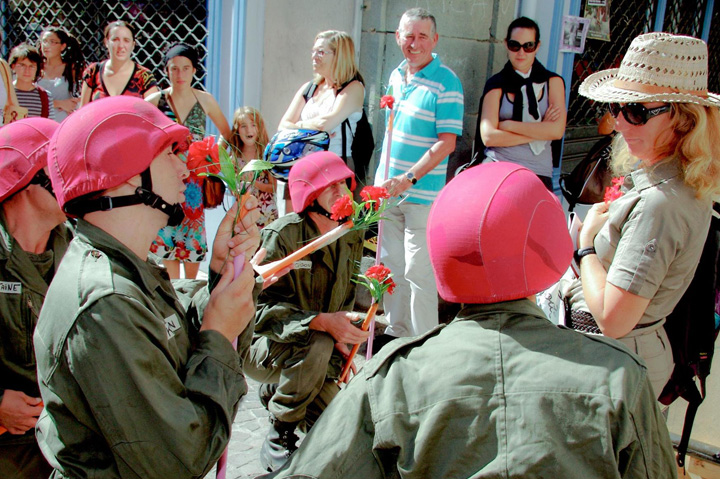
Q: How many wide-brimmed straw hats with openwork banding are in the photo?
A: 1